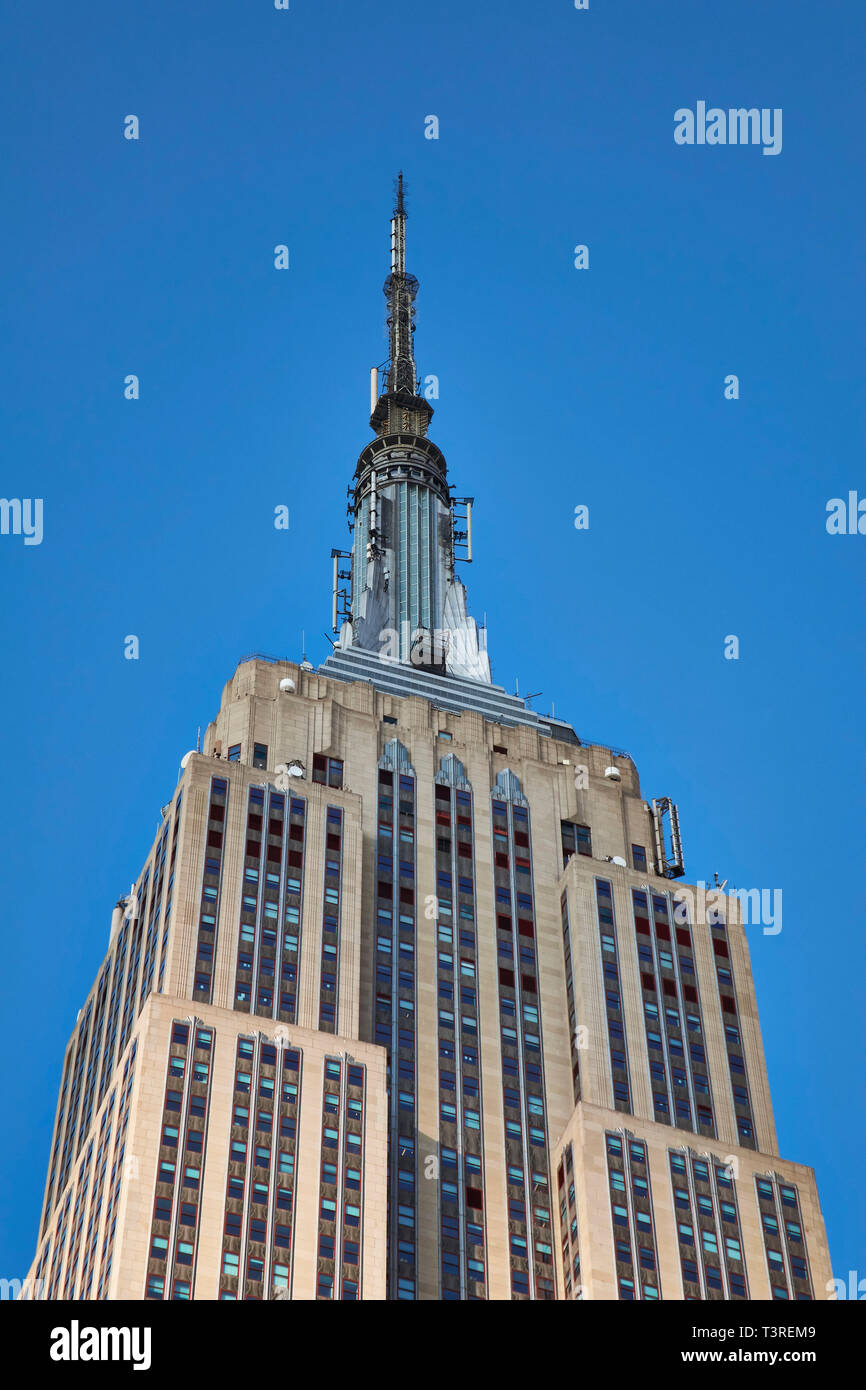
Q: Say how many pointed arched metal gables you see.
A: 3